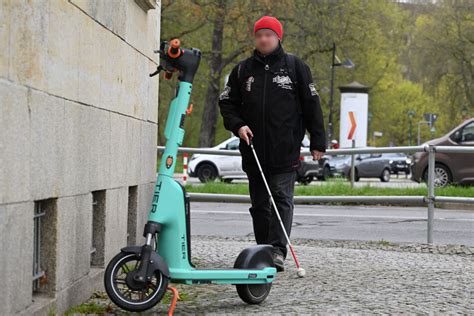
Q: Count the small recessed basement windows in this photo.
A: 3